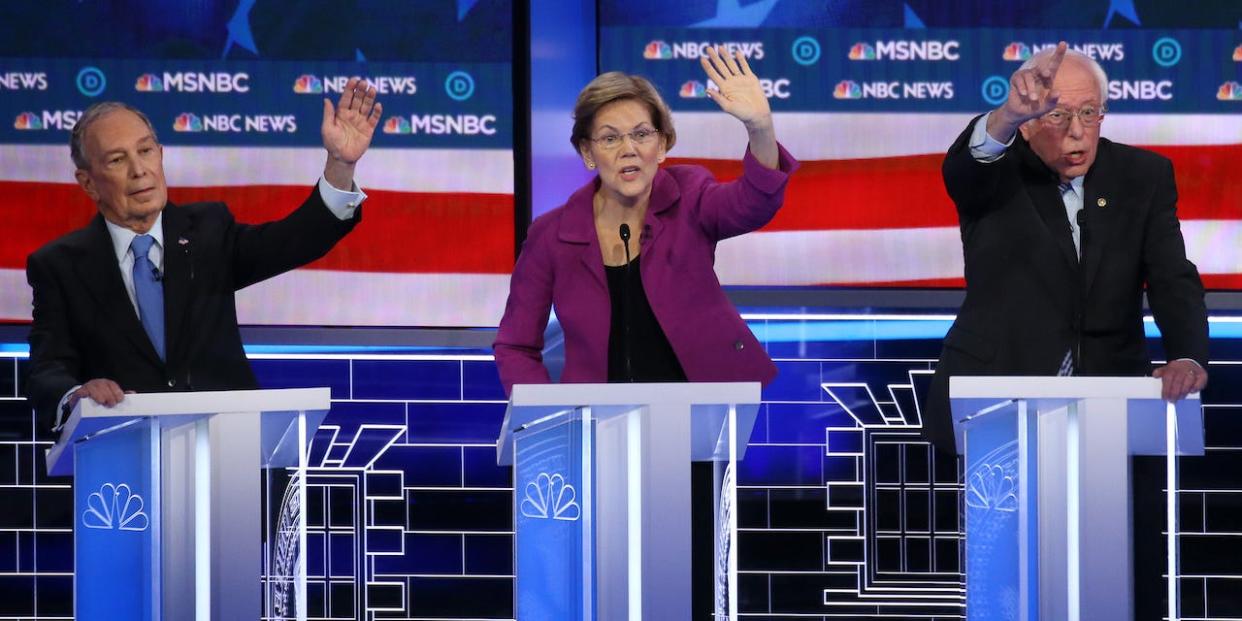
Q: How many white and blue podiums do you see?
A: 3